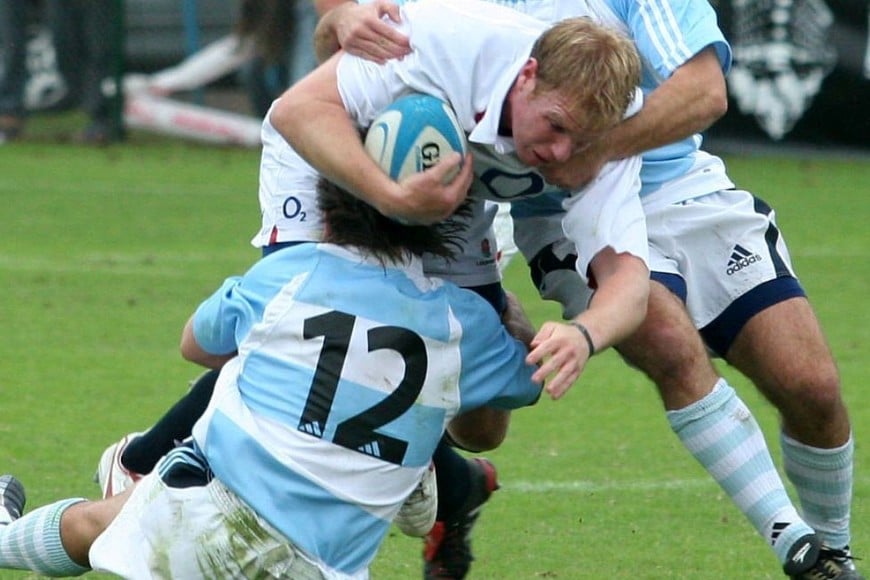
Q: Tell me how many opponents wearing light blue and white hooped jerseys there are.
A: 2